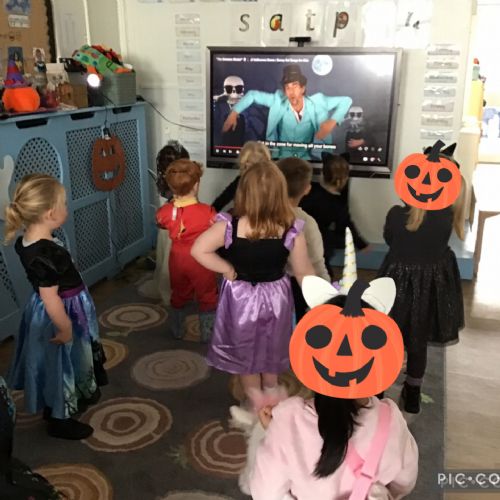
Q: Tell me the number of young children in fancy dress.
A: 9